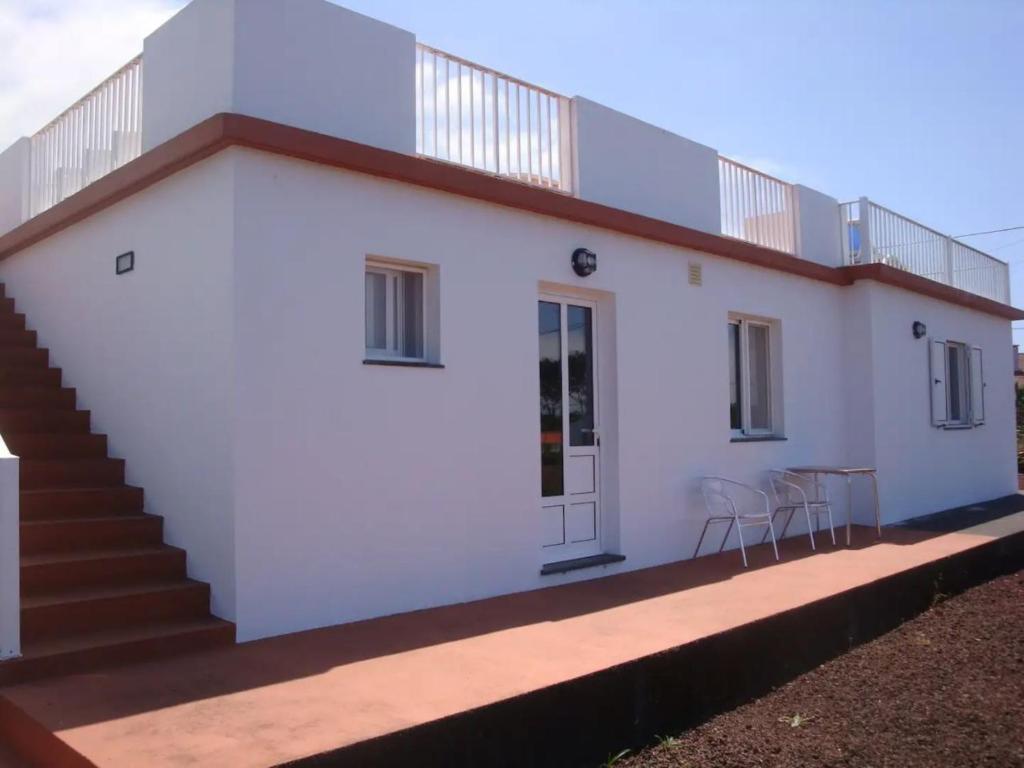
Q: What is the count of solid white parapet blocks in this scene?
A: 4